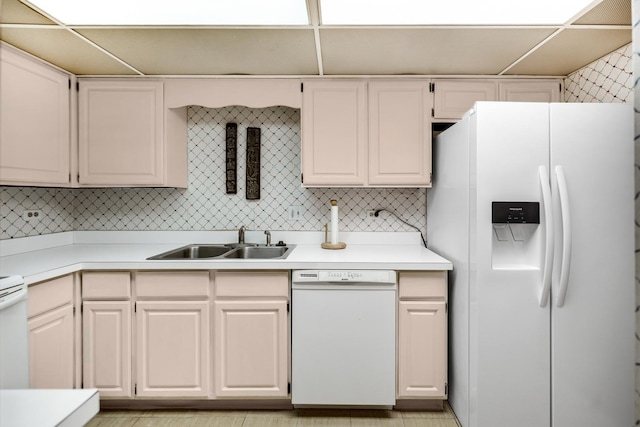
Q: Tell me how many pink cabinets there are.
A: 11